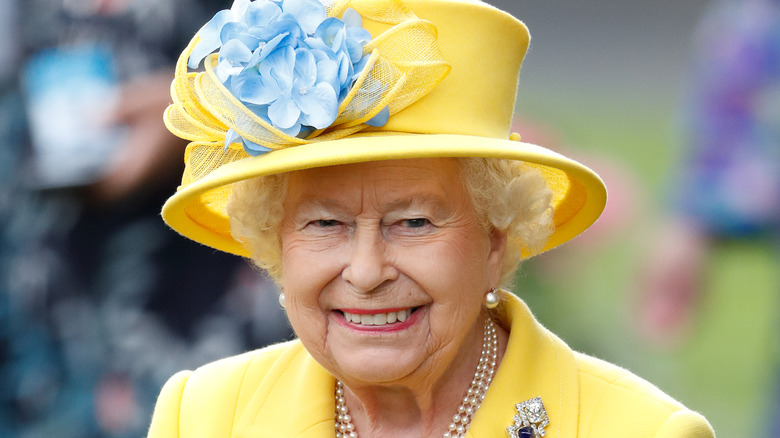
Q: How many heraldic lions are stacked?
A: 0